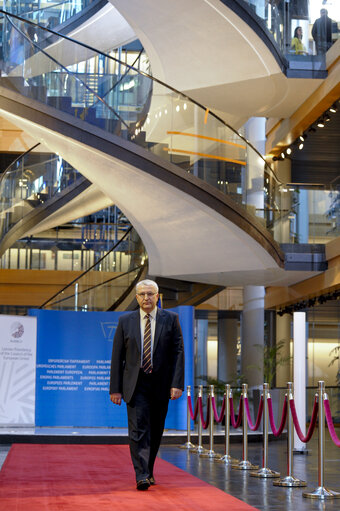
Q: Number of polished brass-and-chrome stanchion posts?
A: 8